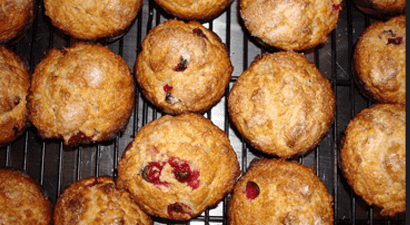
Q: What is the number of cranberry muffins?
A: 15